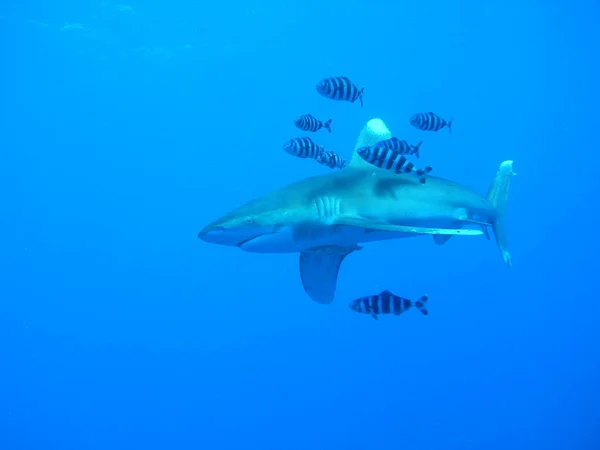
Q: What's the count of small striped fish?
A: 8